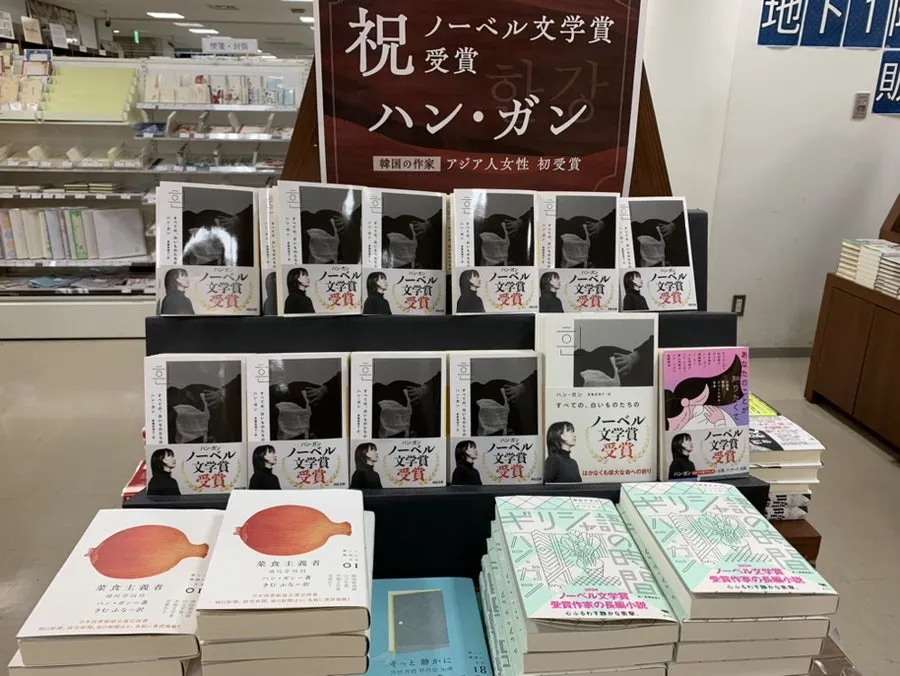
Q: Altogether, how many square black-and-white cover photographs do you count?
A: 11